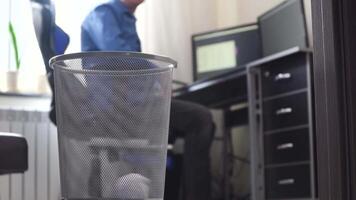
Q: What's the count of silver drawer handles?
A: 4